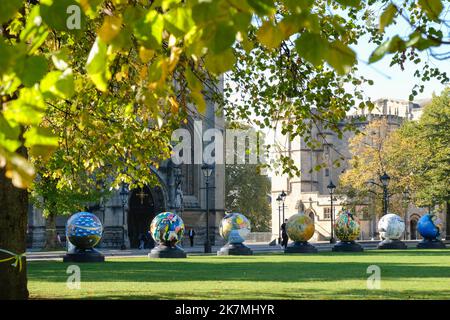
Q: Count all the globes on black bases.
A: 7